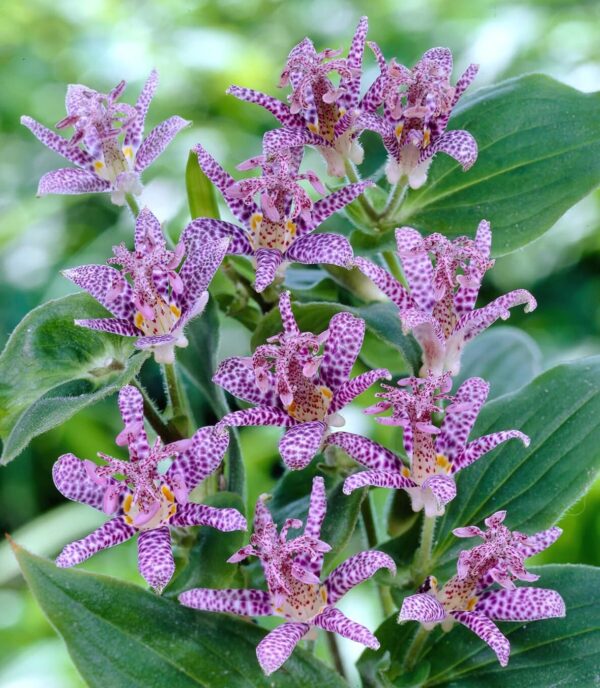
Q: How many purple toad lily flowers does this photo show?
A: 11